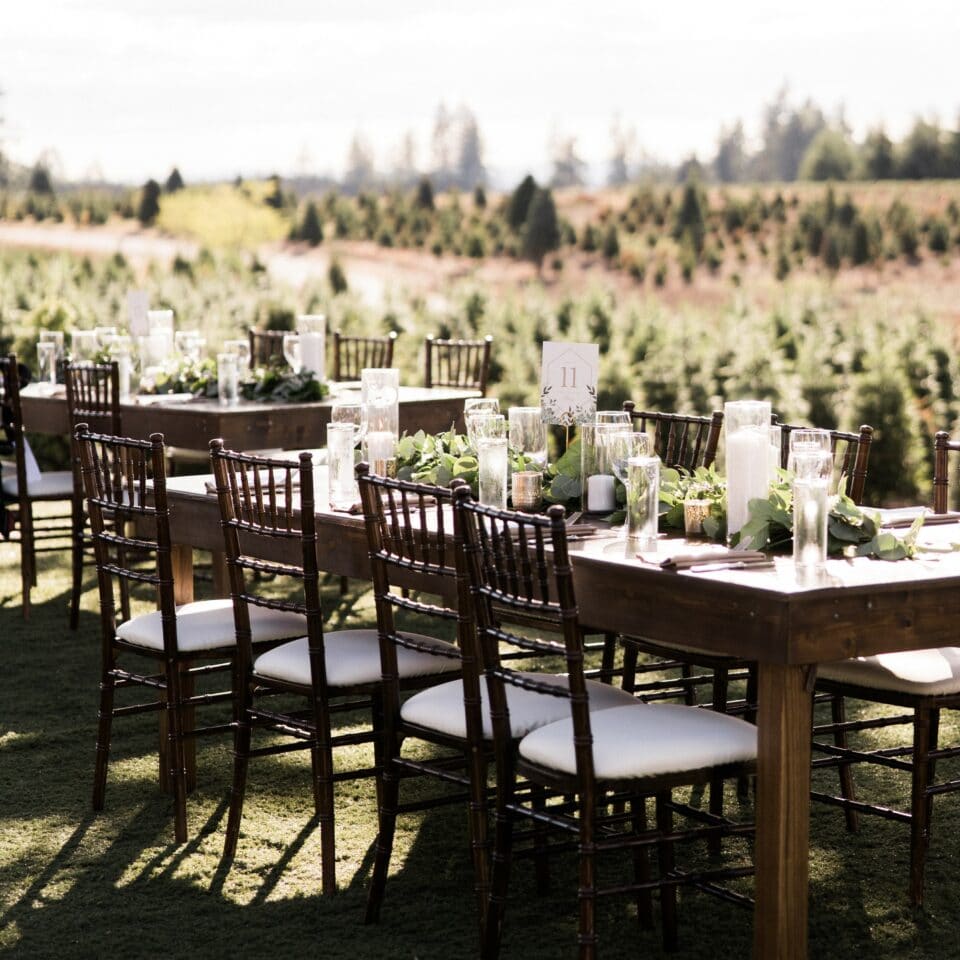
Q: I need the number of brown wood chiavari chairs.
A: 12